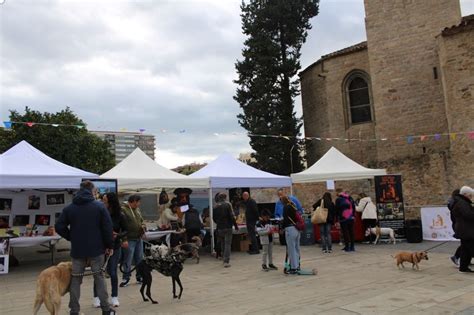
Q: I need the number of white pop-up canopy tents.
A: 4